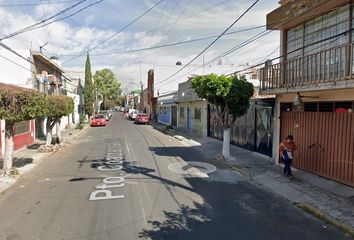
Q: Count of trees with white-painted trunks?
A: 4